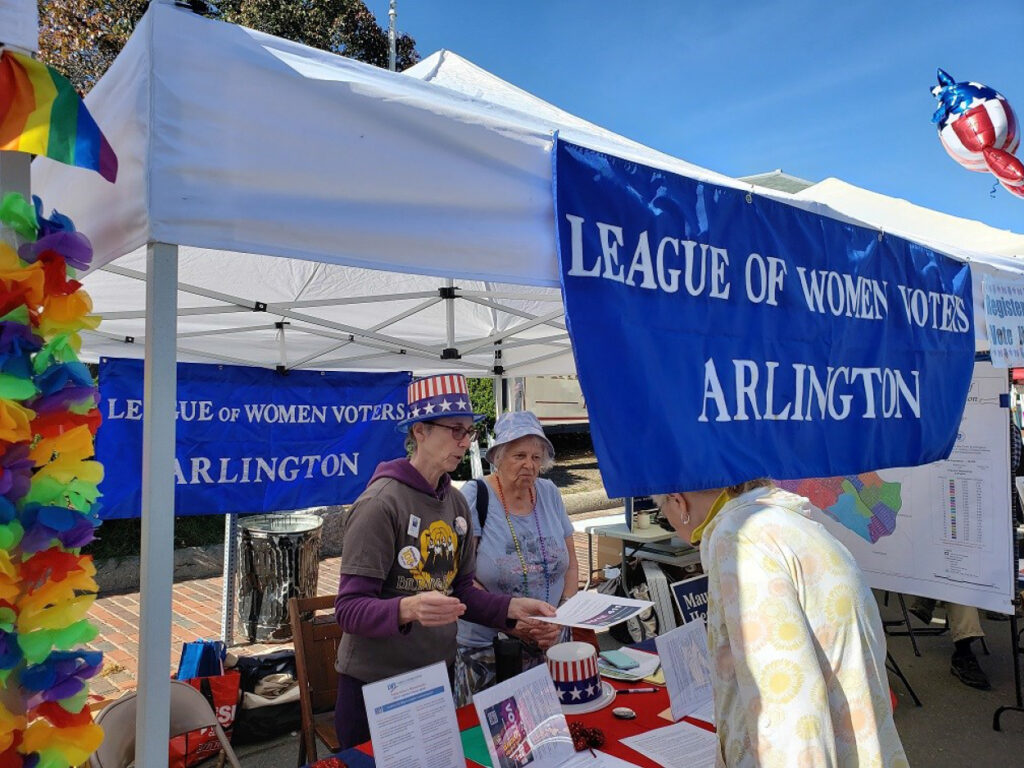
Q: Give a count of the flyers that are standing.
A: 3